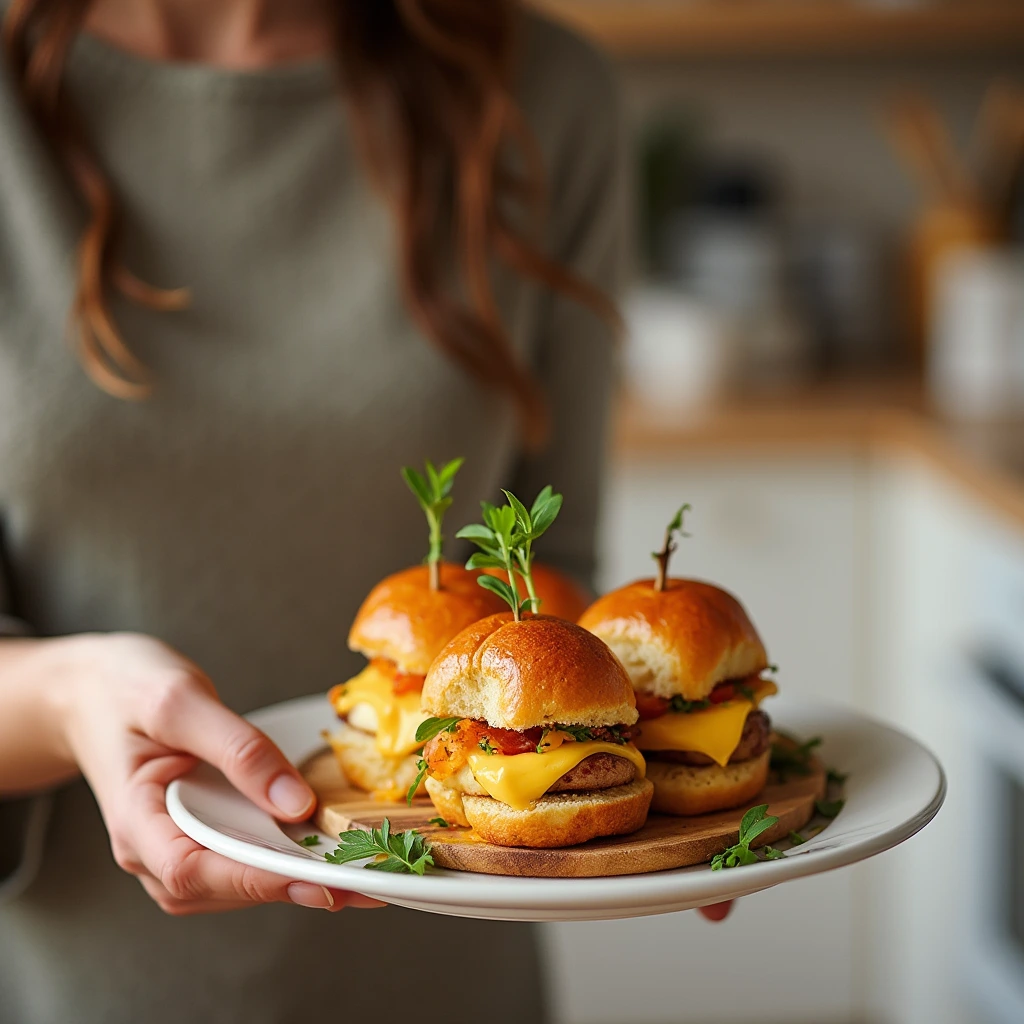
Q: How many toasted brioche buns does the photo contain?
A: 4